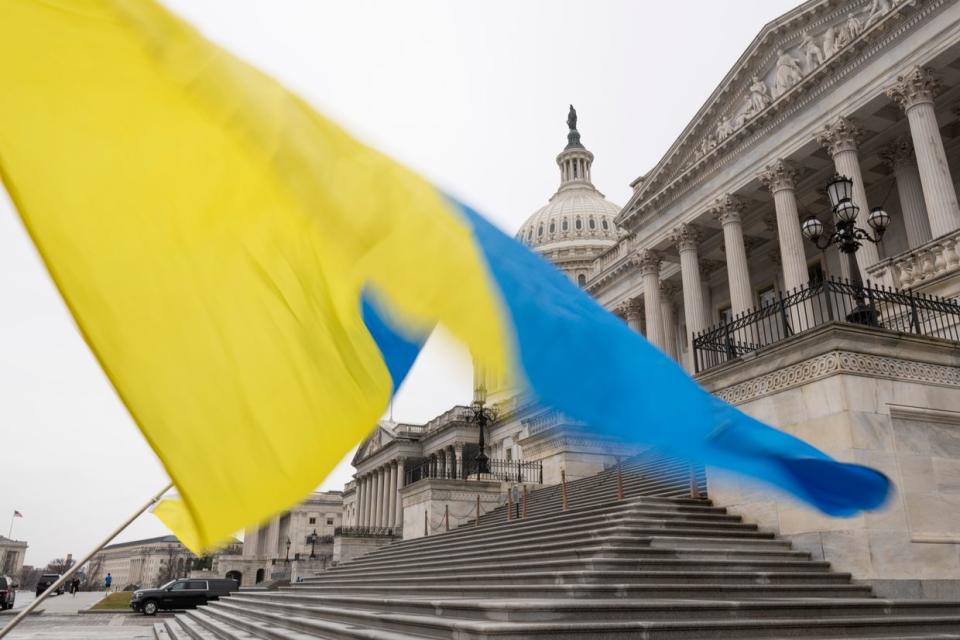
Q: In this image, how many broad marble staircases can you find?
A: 1